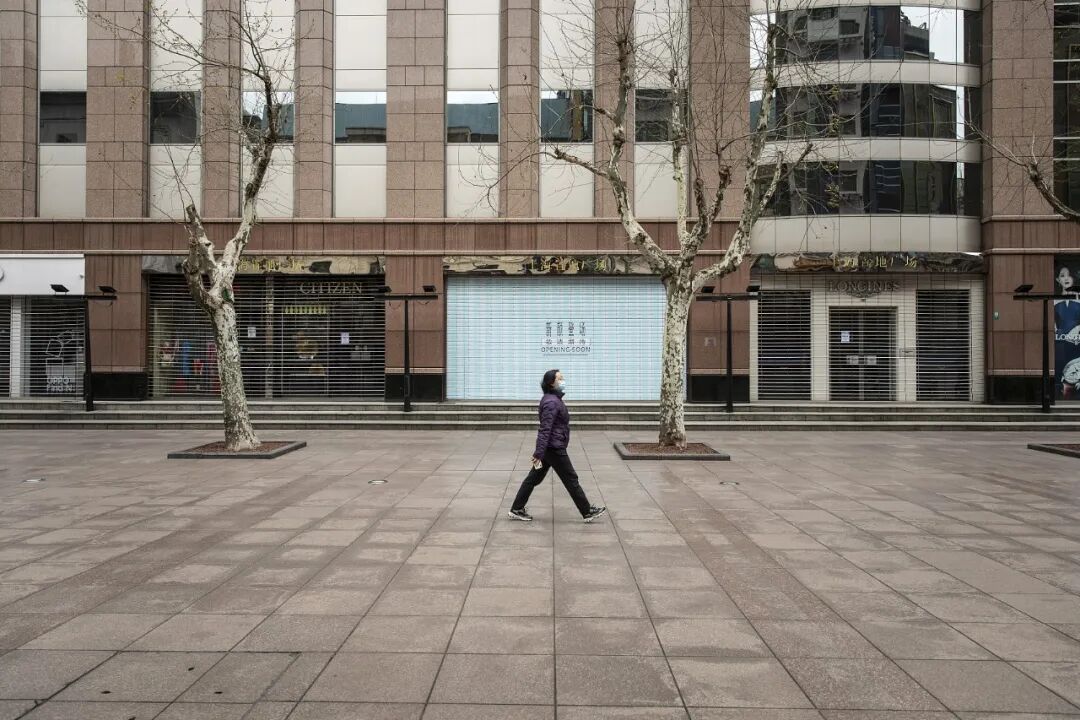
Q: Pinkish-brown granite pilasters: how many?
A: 9